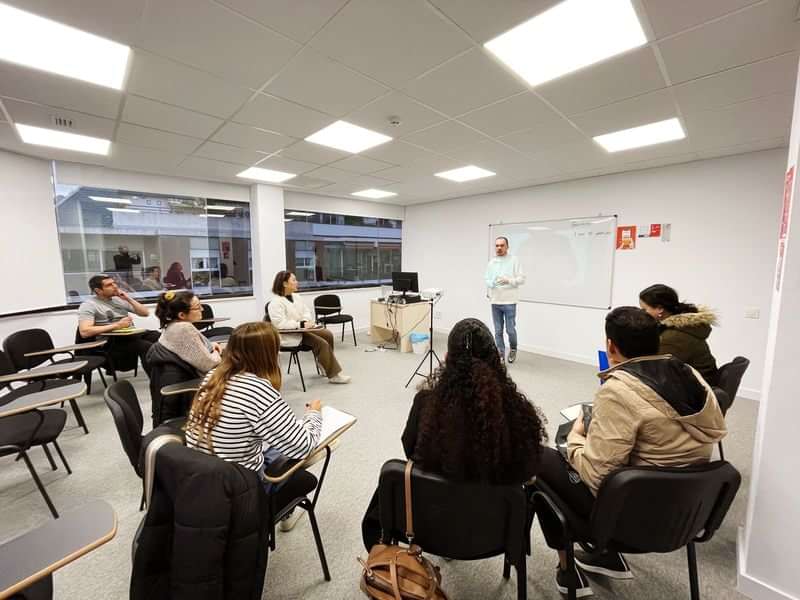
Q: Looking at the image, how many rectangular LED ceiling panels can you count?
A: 8